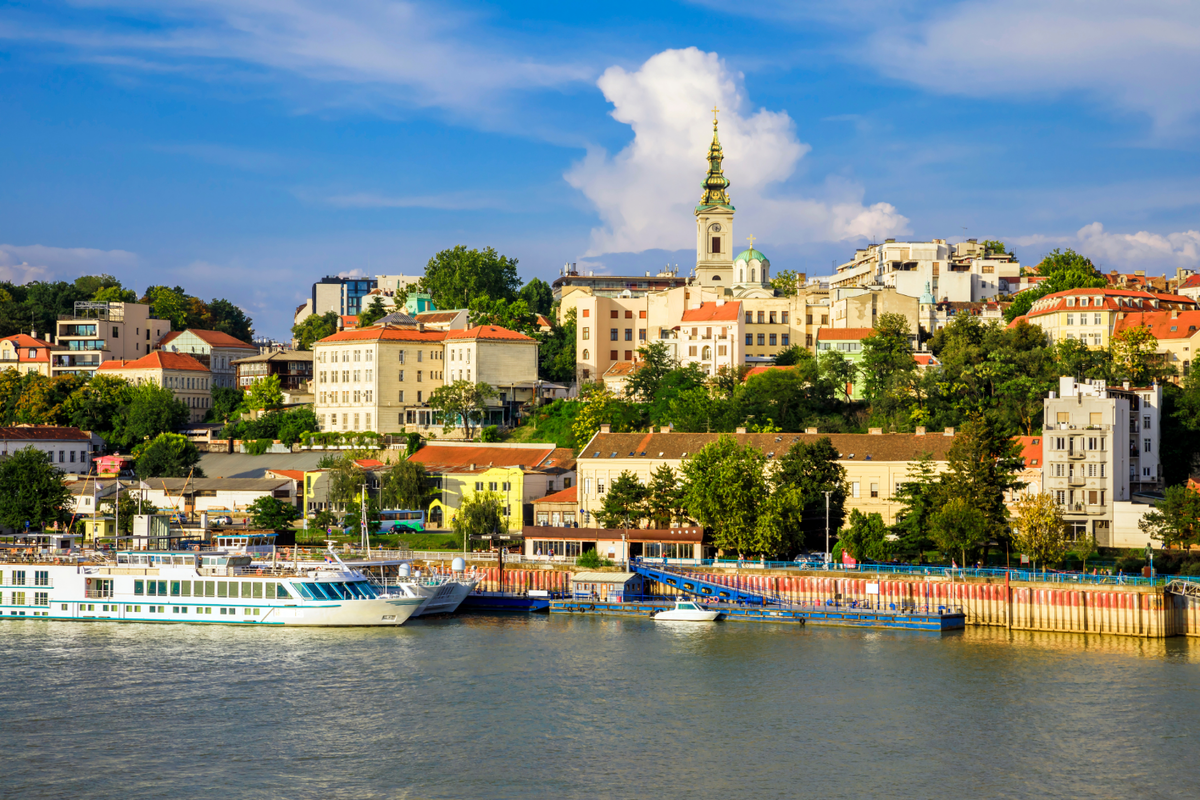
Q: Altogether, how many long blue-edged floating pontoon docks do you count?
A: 1